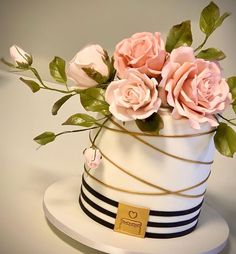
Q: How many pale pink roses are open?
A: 3